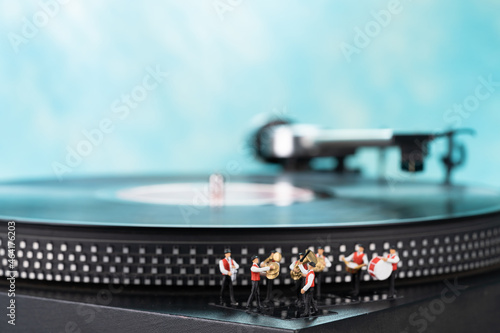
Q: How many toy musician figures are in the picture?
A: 8